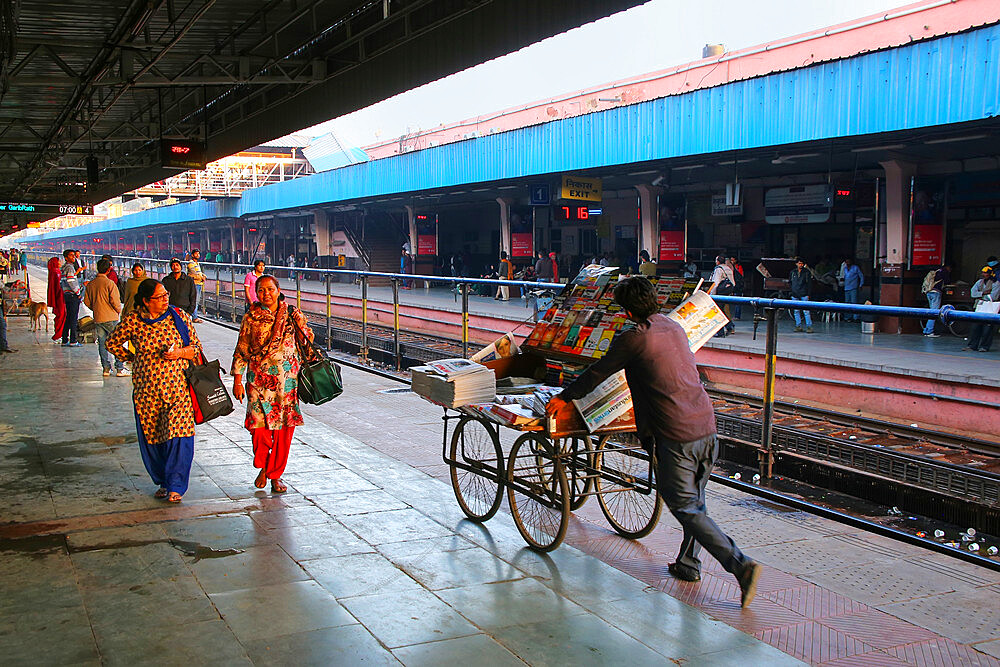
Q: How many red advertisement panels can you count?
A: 4